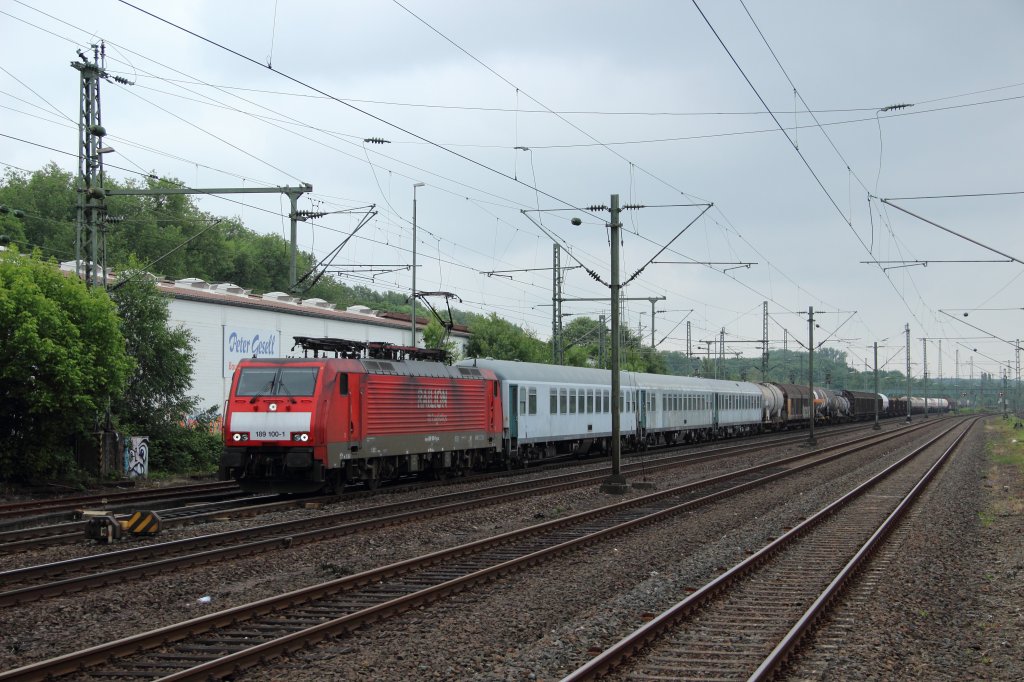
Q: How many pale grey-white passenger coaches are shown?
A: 3